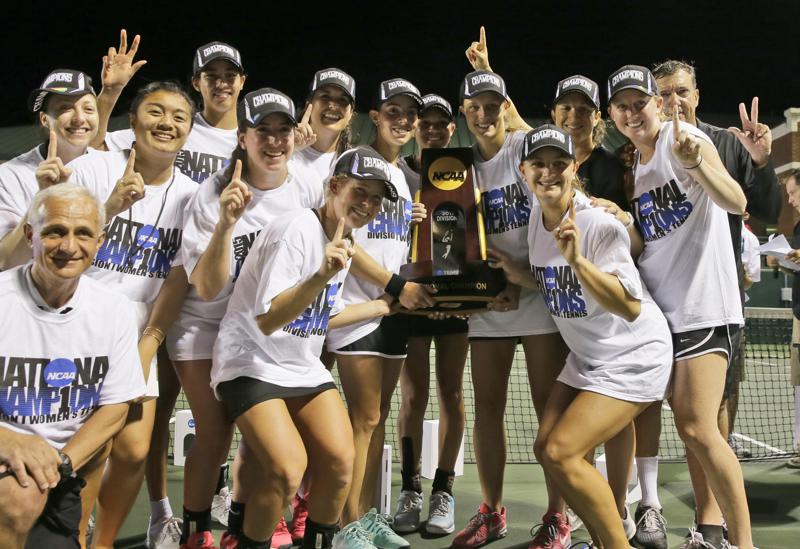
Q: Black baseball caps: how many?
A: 11